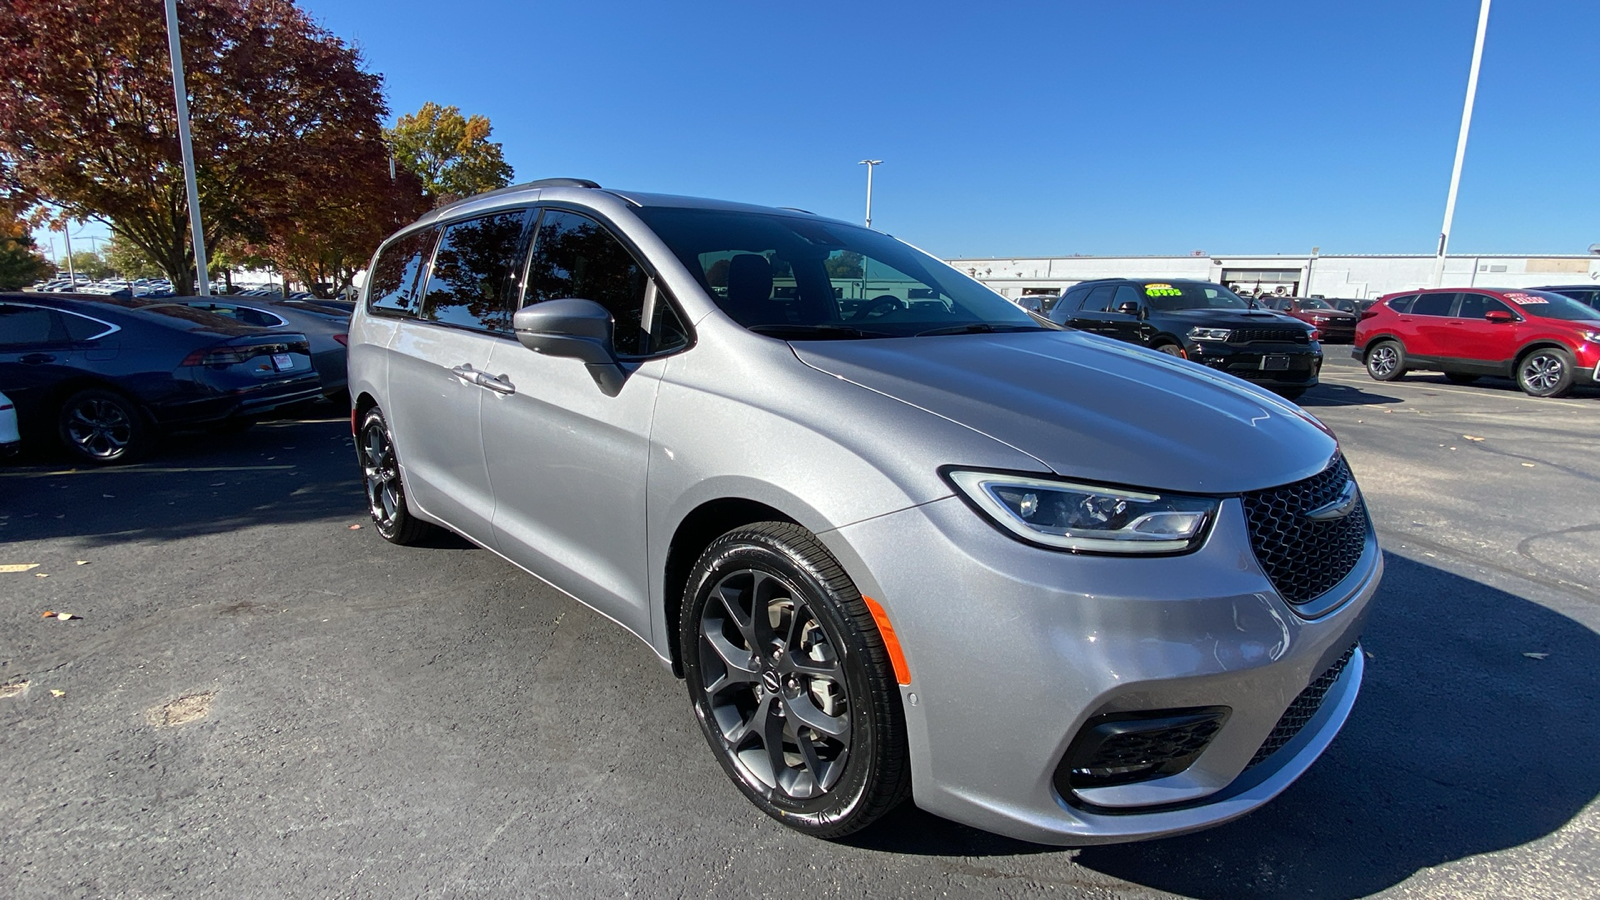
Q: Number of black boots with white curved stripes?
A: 0